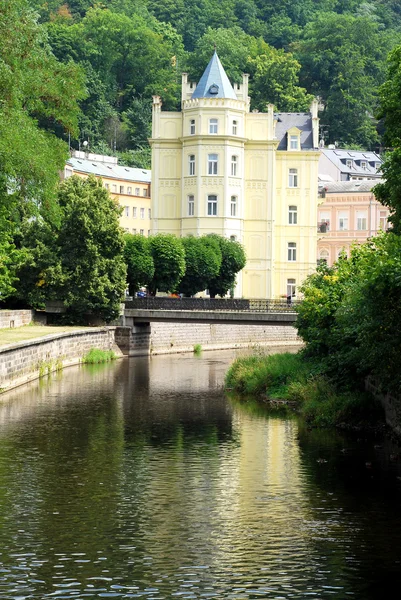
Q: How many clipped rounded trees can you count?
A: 4